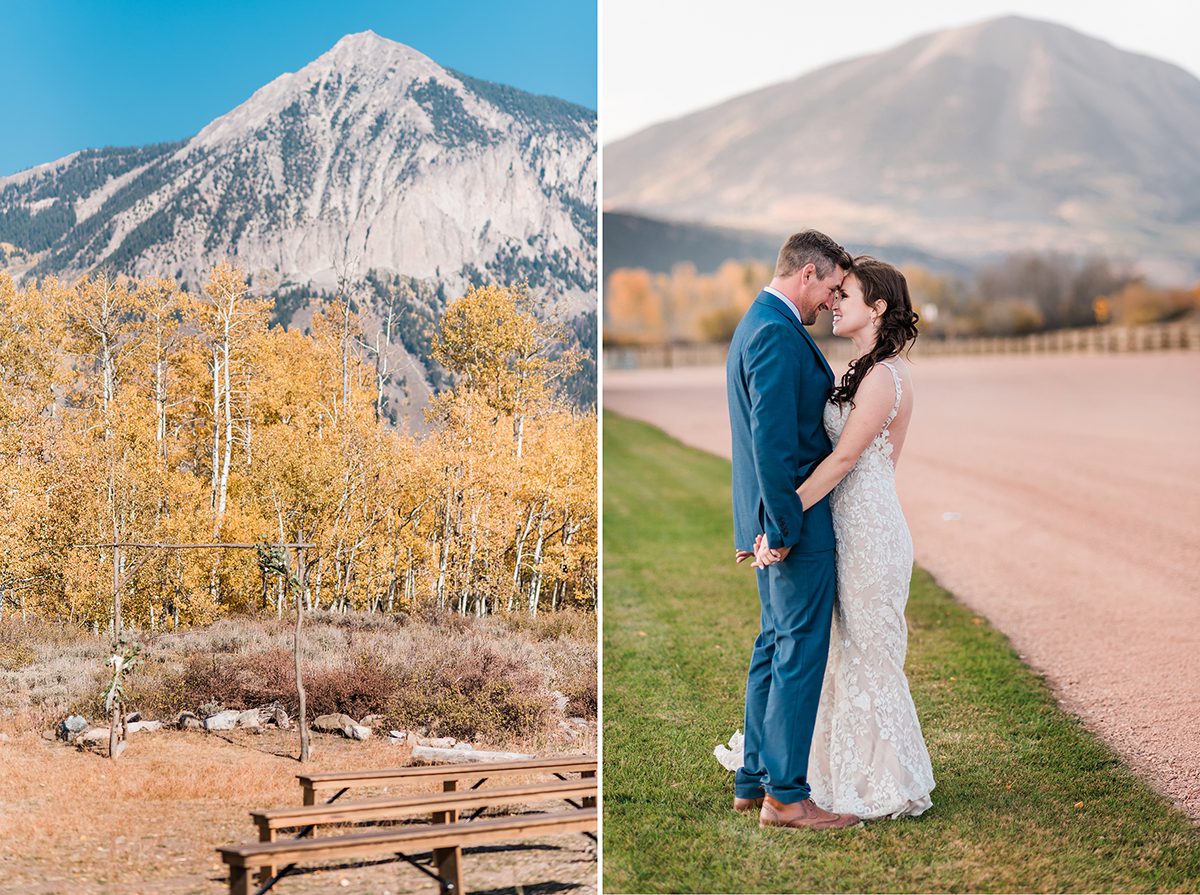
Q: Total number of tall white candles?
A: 0